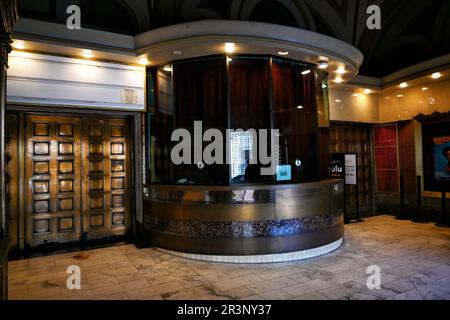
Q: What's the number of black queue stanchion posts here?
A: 3